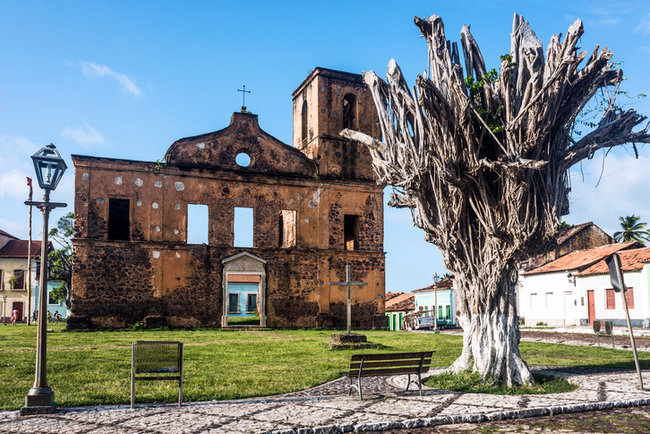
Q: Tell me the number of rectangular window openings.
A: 5